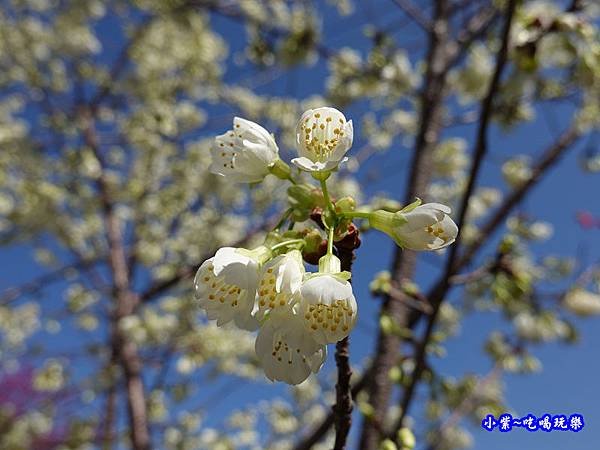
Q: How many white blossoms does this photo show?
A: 7